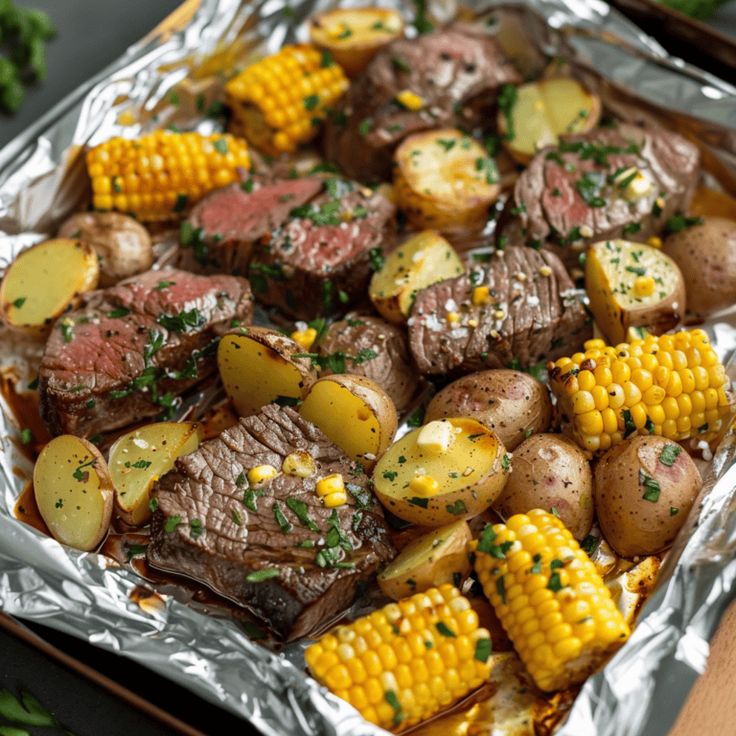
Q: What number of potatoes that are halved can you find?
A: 12